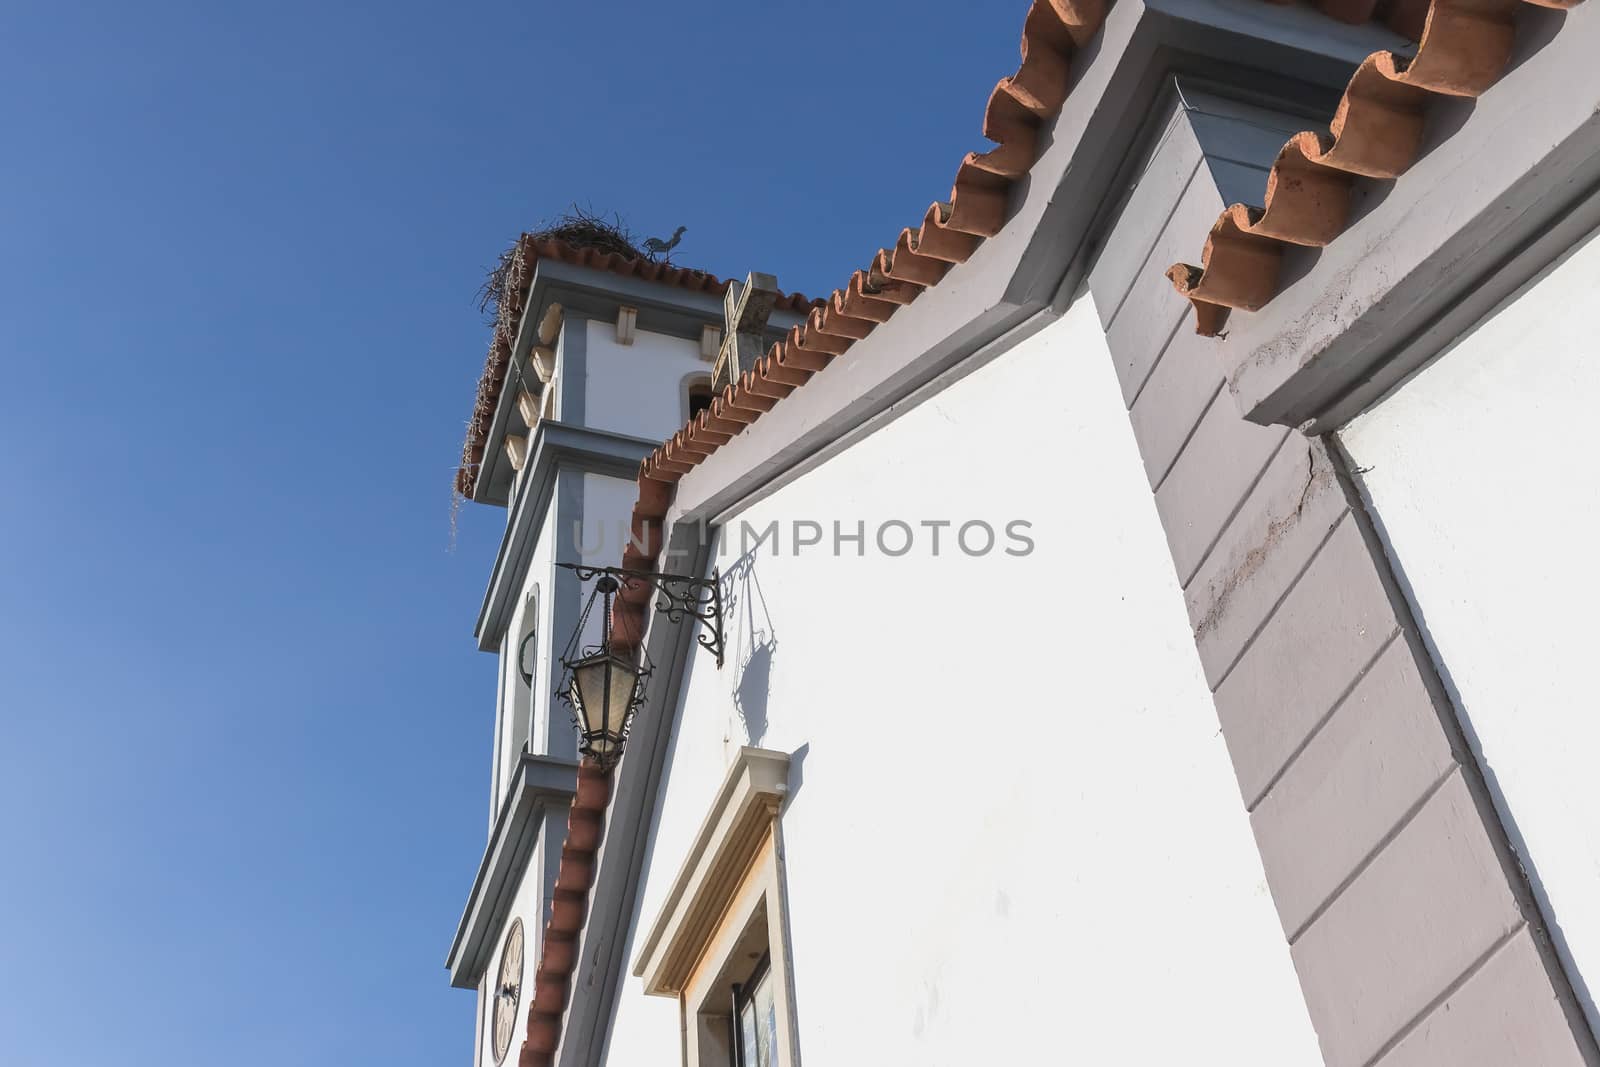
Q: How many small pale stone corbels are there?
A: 6